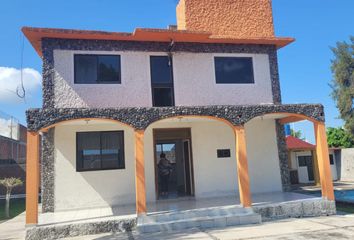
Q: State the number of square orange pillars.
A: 4